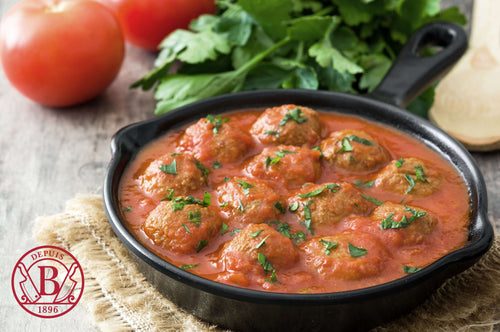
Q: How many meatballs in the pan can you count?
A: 12